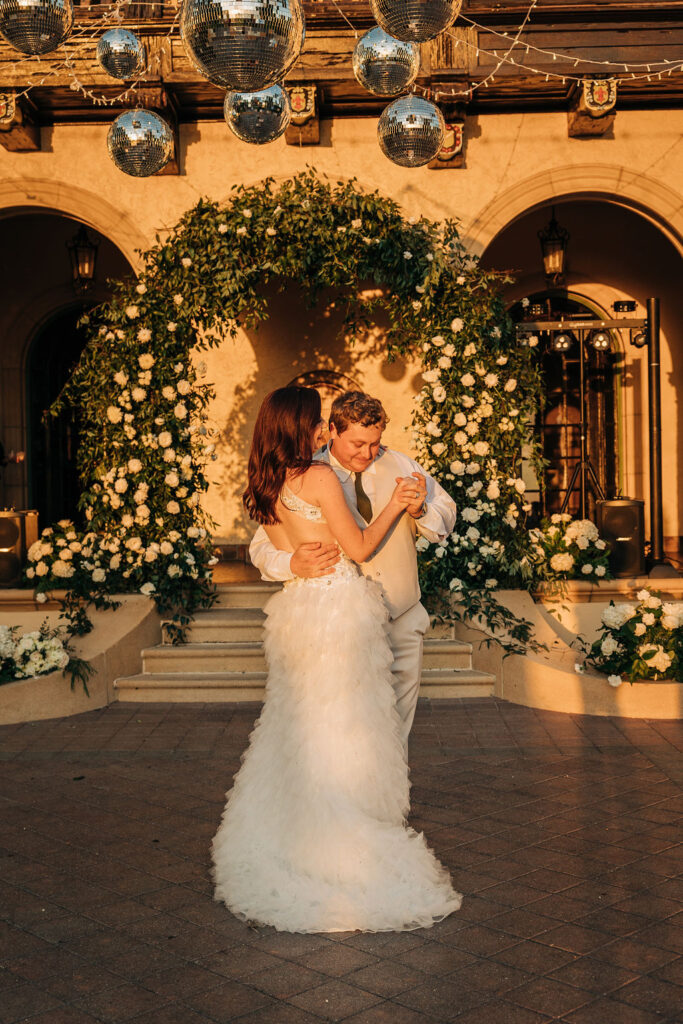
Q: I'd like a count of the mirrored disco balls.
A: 8